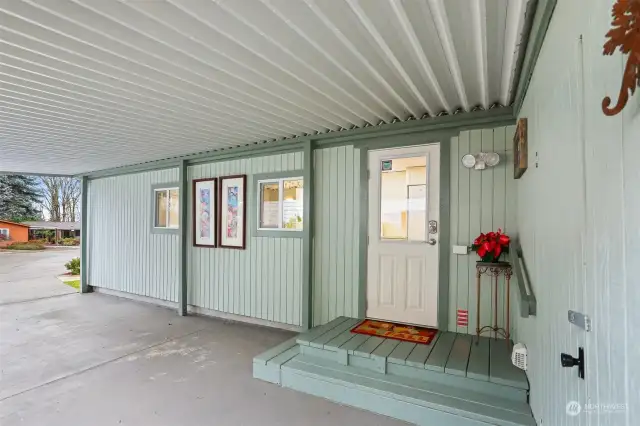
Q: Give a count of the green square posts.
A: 3